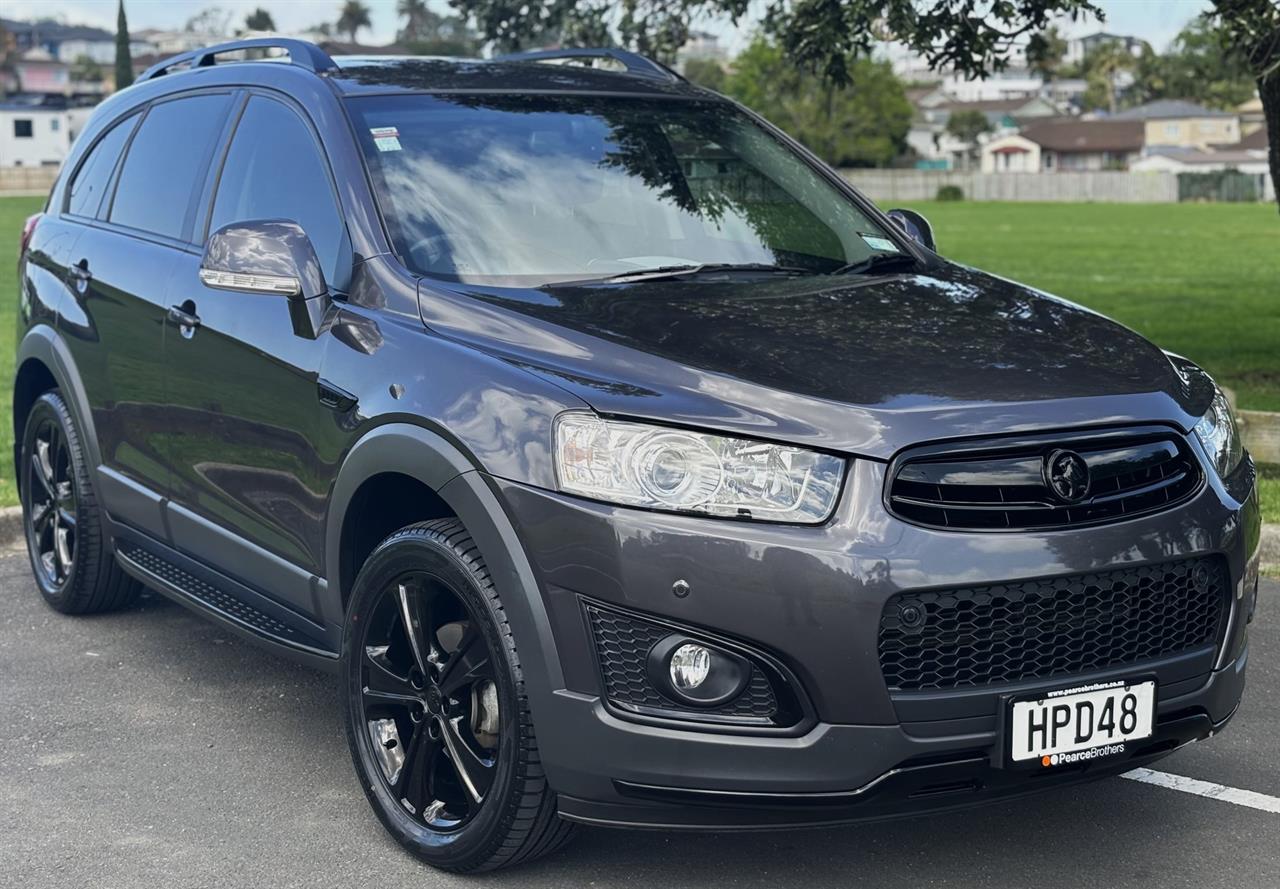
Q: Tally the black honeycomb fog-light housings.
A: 1